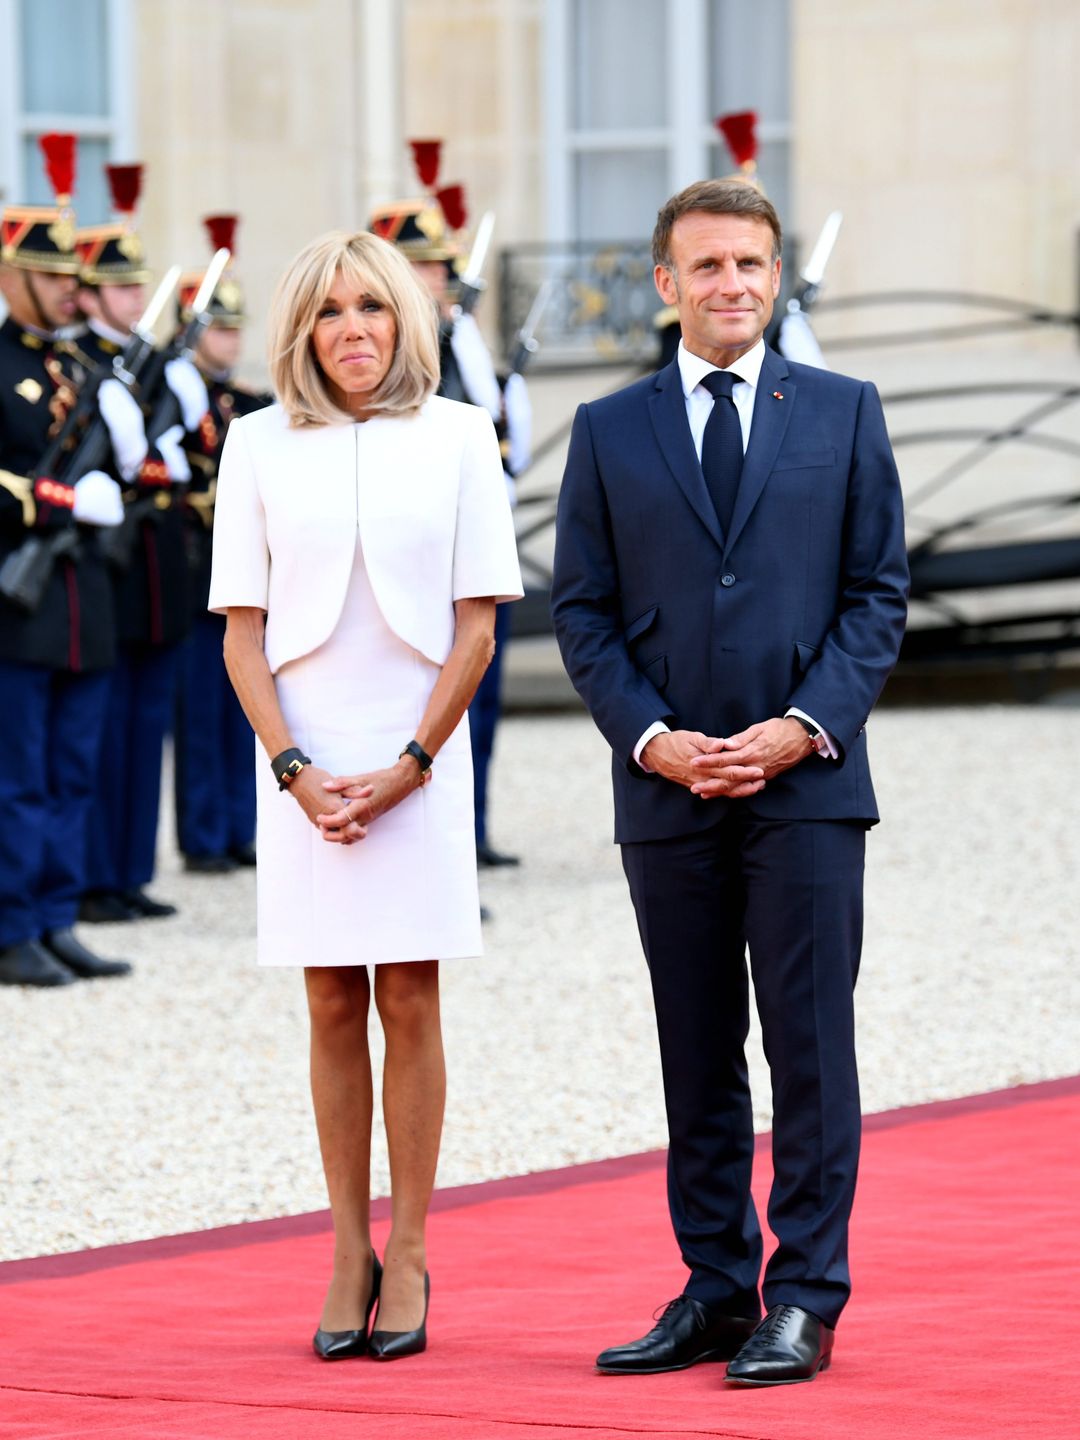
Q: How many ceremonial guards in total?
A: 6